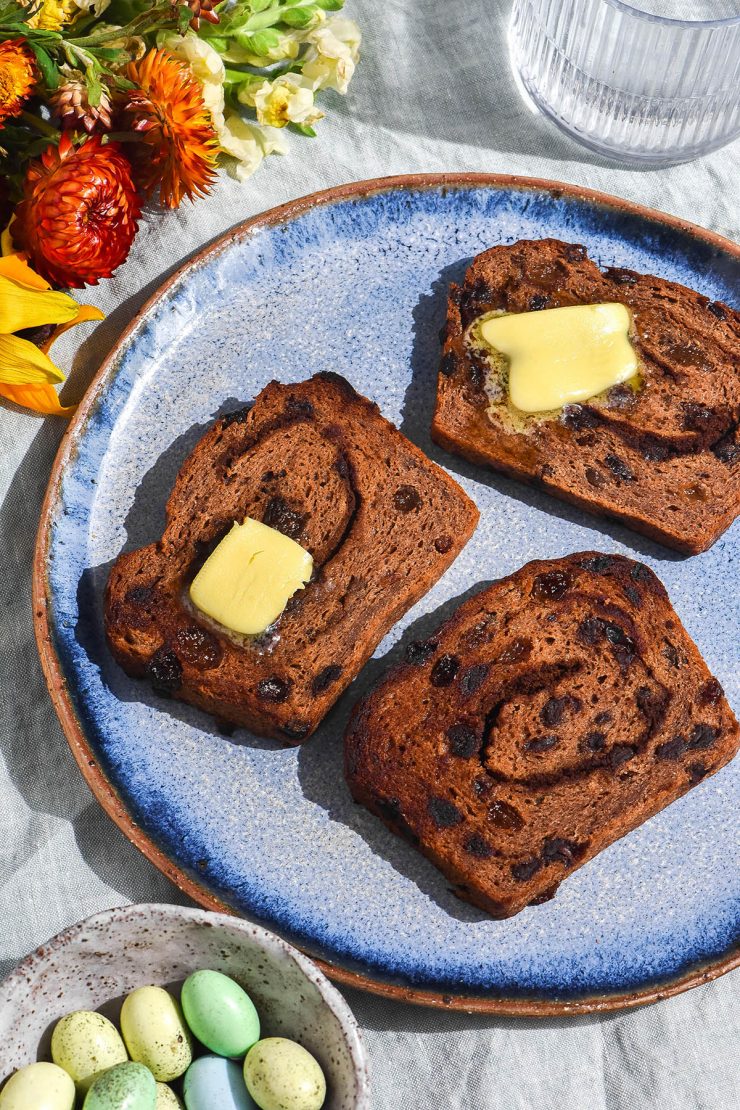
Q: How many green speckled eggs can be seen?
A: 2